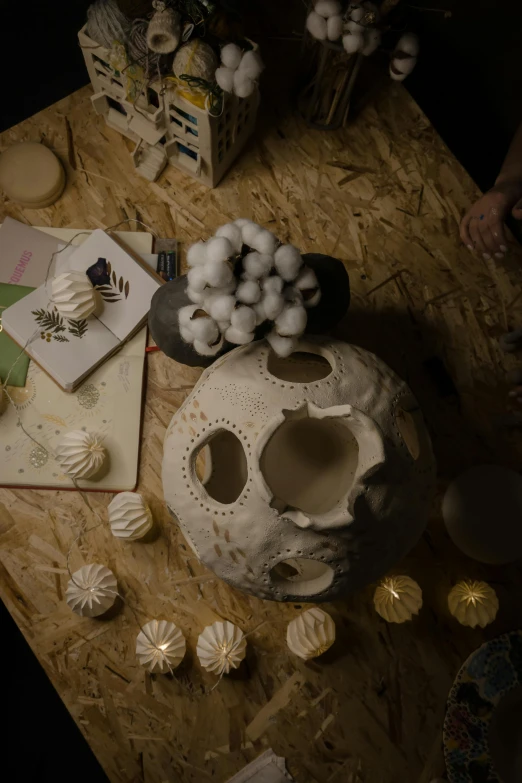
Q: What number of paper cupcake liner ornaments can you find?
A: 9